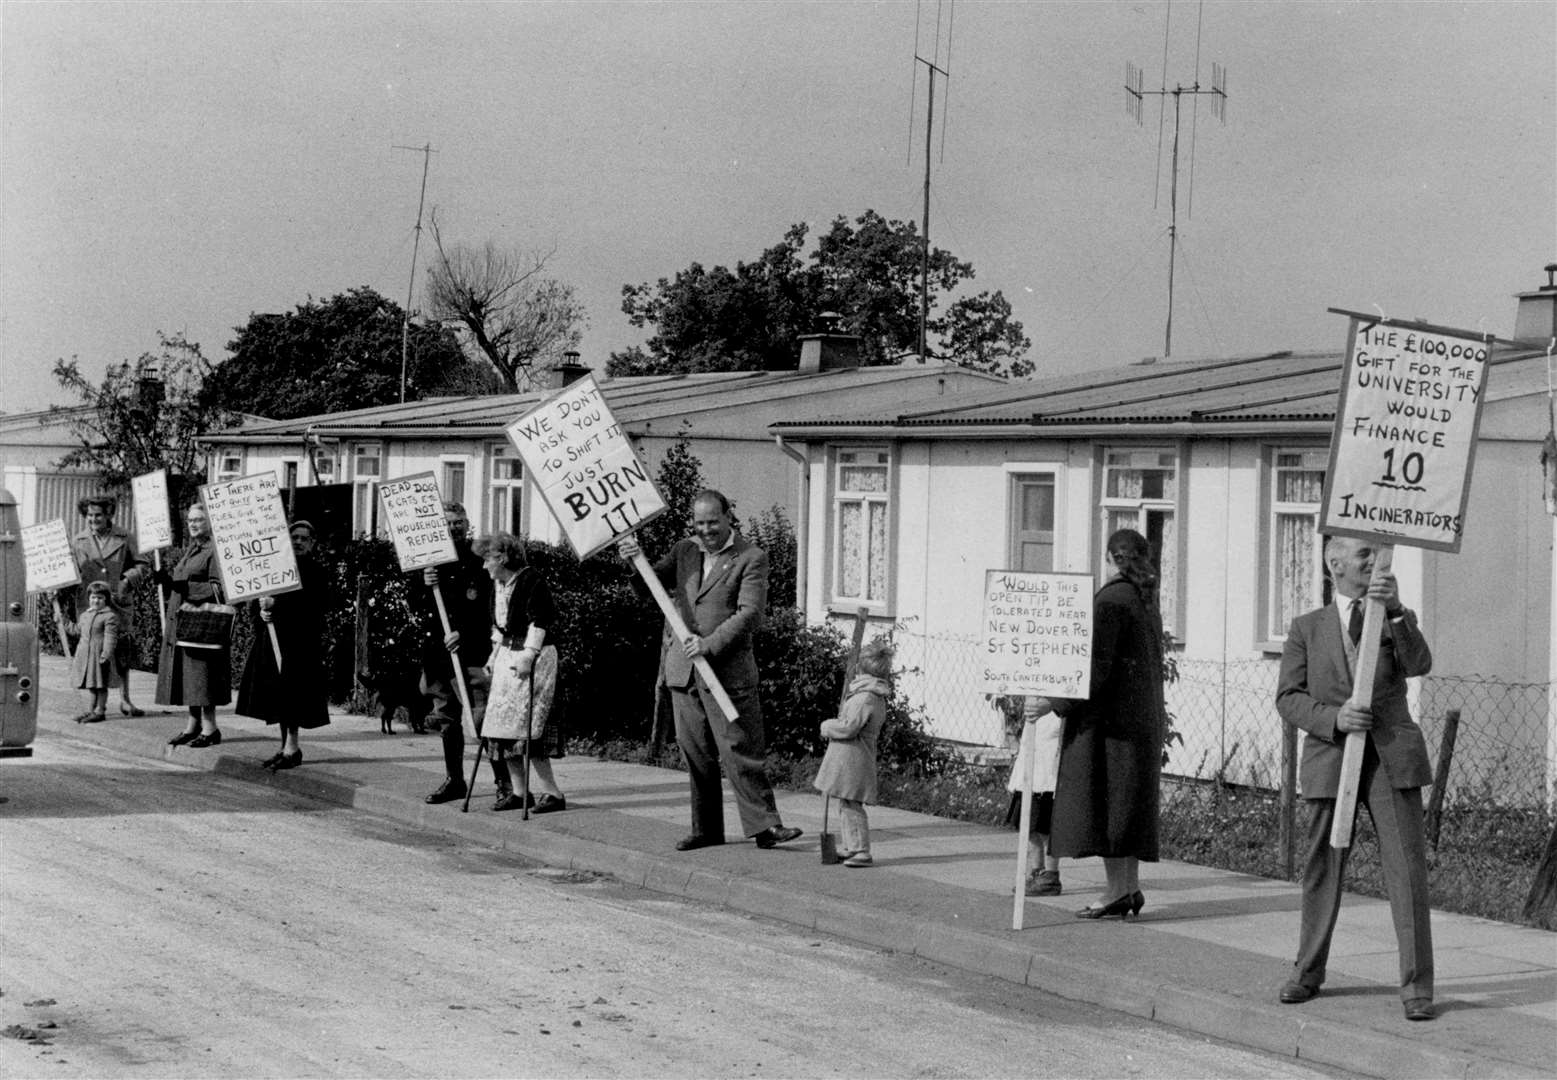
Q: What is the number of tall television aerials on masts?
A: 3